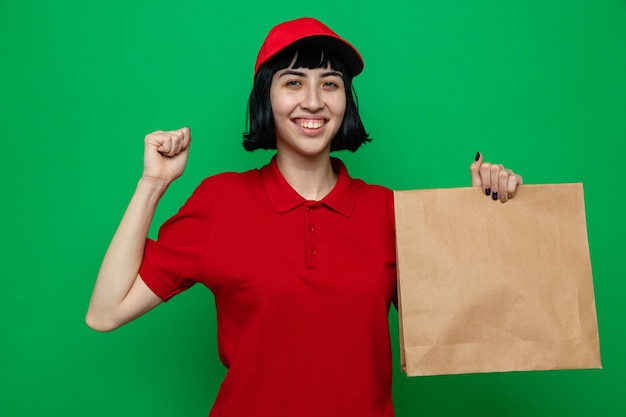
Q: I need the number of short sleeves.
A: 1